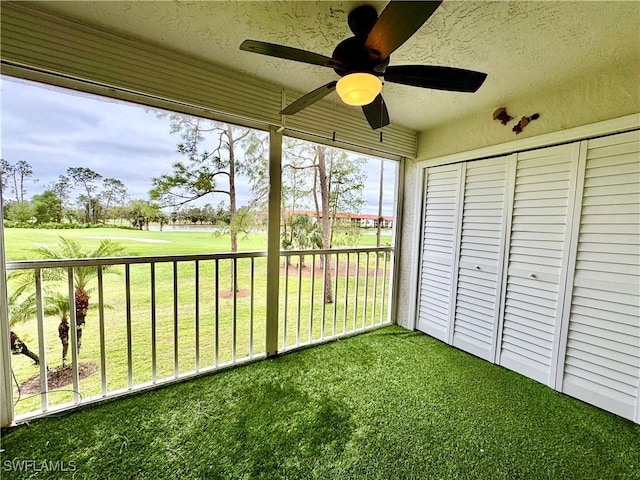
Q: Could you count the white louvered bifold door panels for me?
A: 4